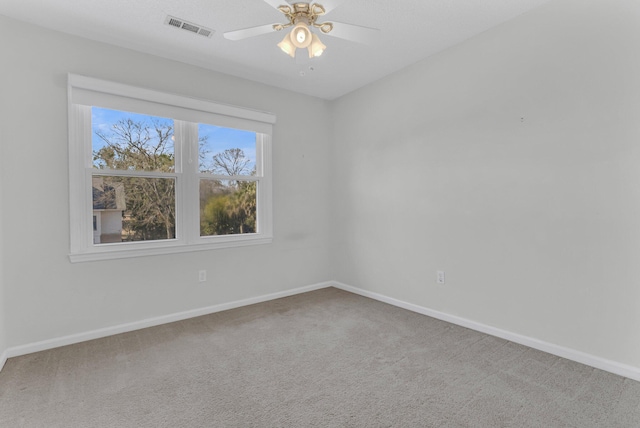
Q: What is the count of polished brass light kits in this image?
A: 1